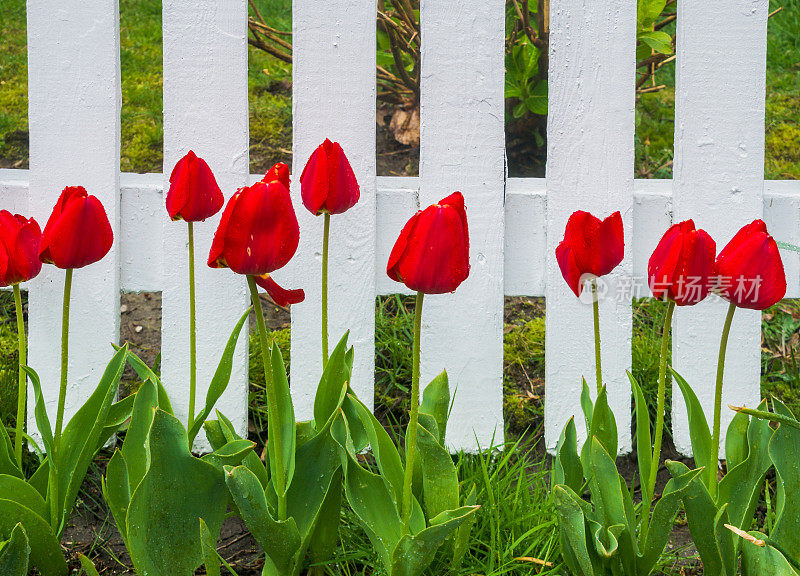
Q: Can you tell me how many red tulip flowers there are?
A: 9